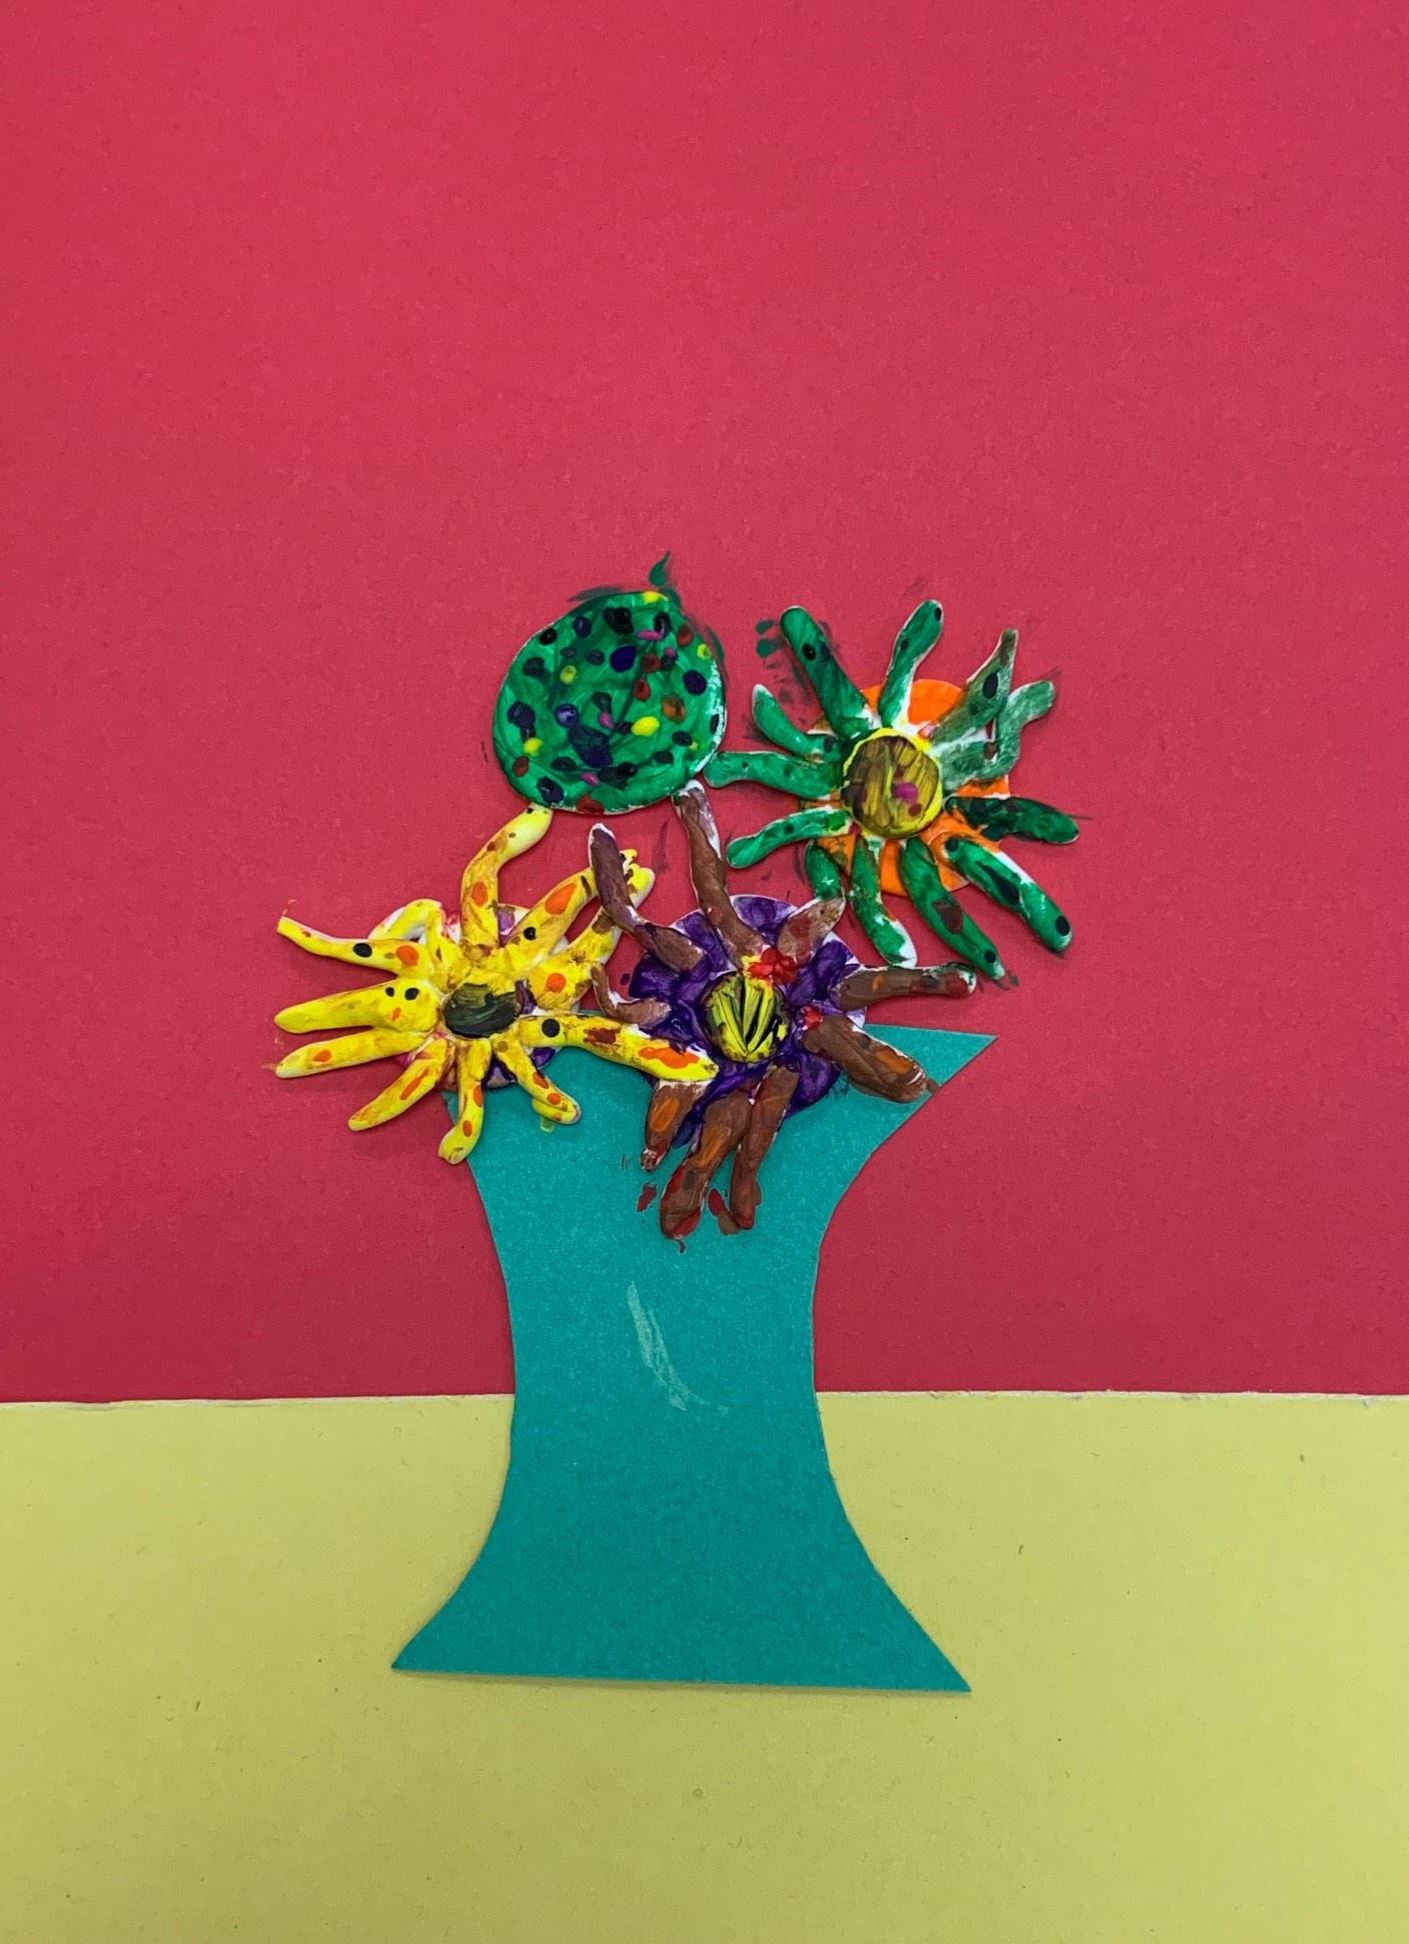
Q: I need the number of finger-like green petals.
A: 12